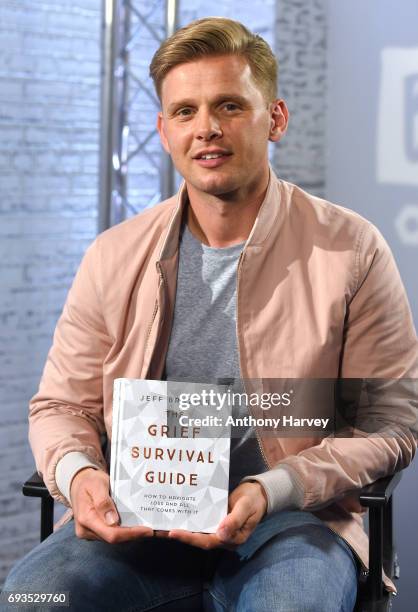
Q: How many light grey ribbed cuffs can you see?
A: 2